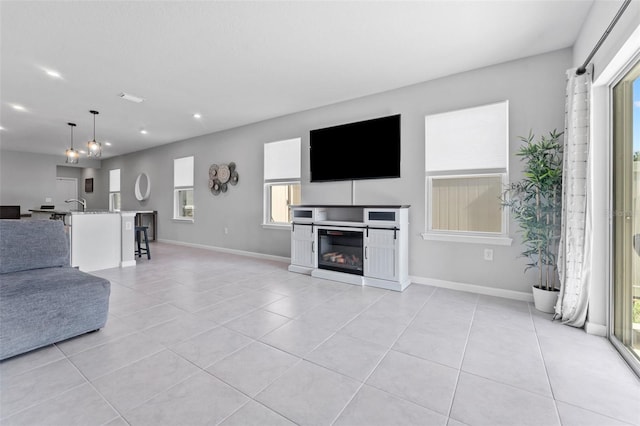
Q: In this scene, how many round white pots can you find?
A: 1